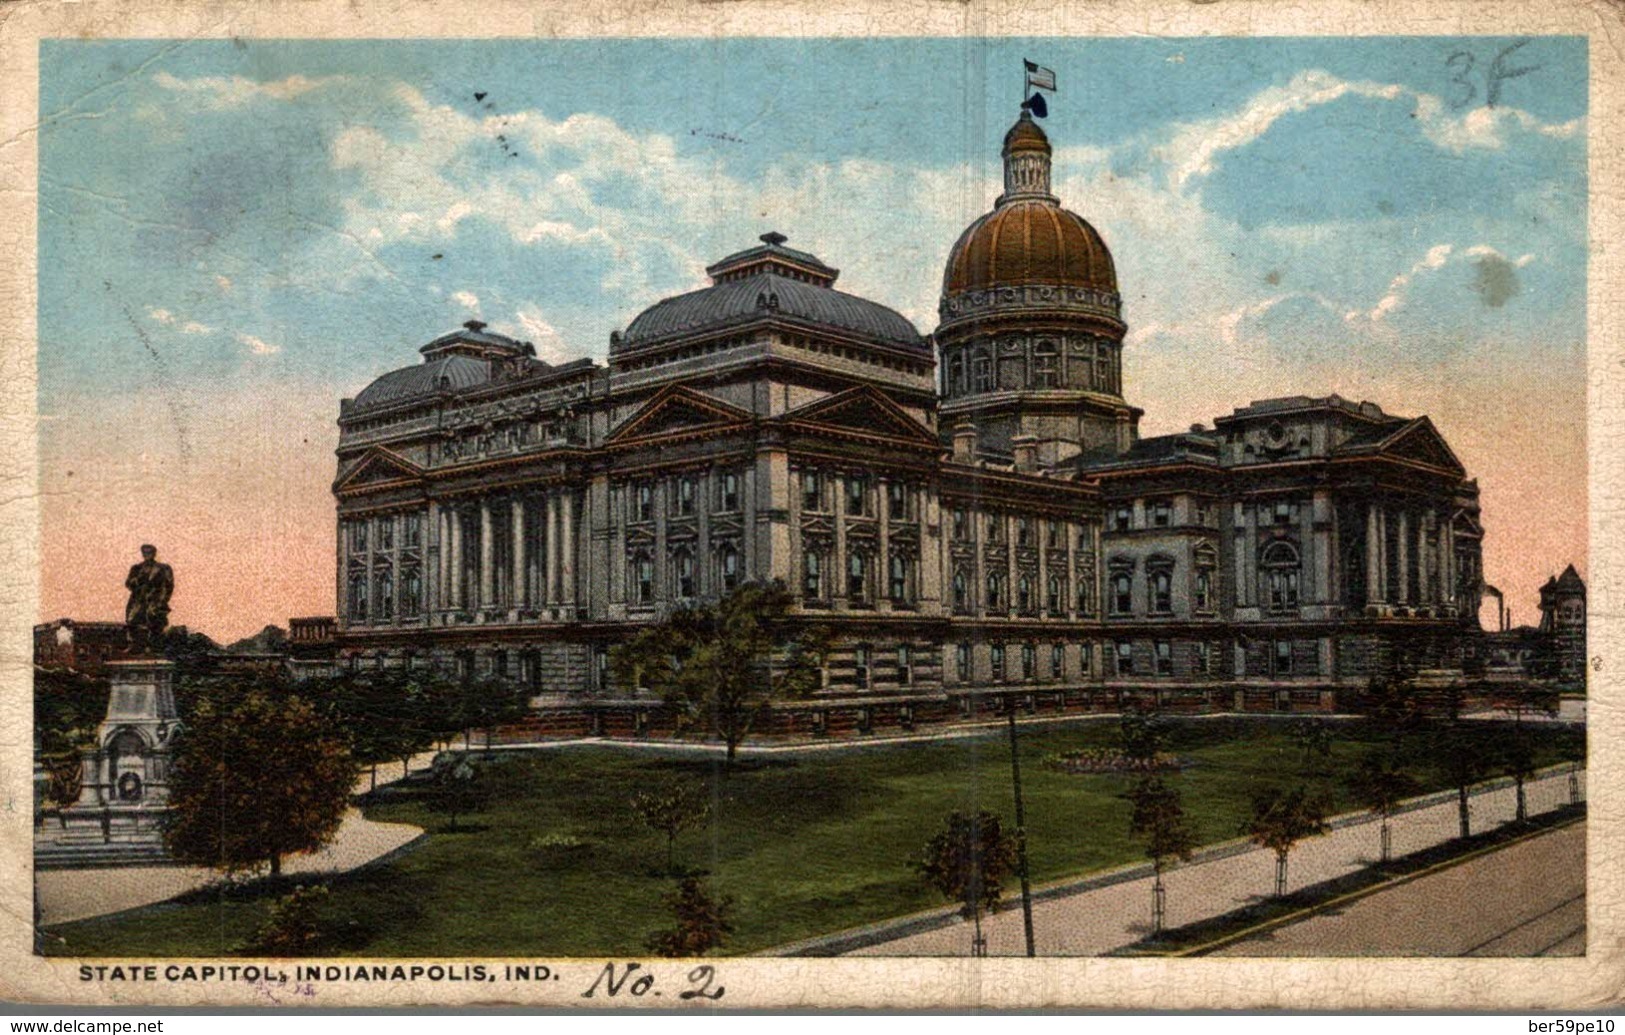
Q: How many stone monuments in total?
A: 1